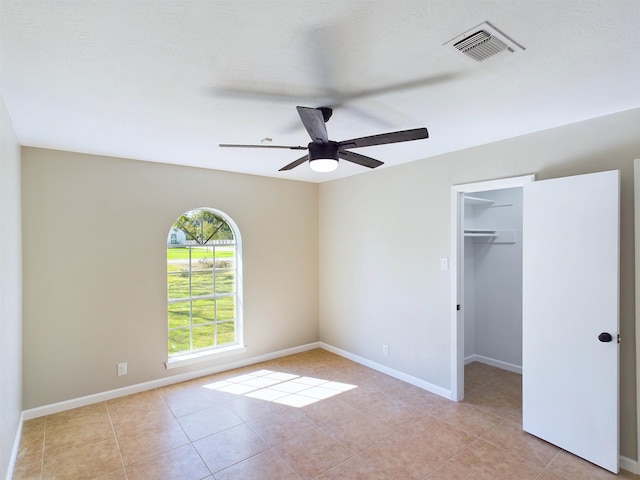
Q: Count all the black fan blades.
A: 5